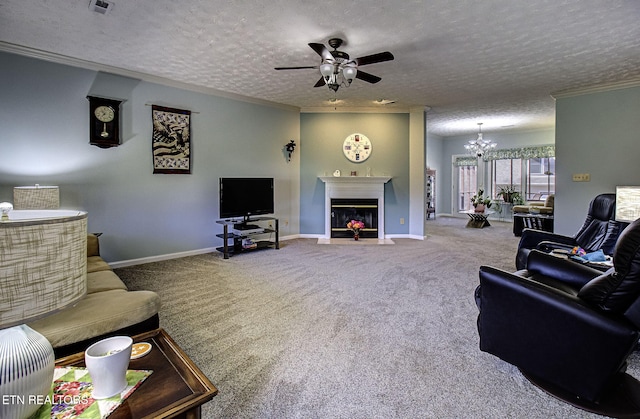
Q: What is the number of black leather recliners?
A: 2